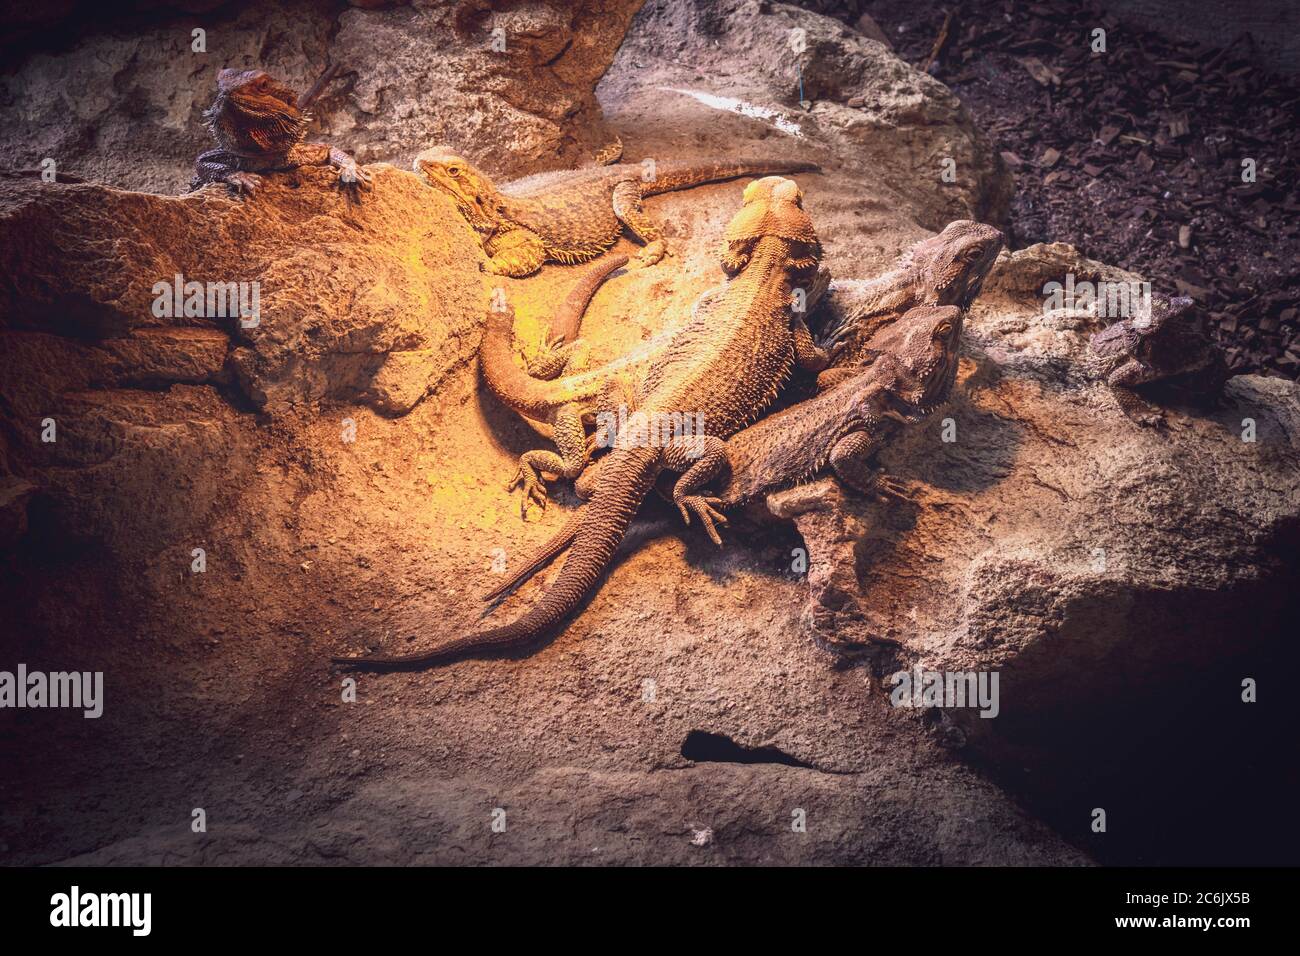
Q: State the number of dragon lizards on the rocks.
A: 6